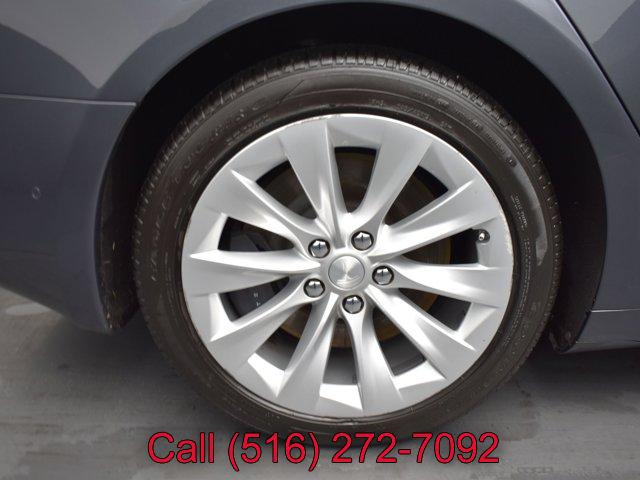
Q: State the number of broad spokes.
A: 10